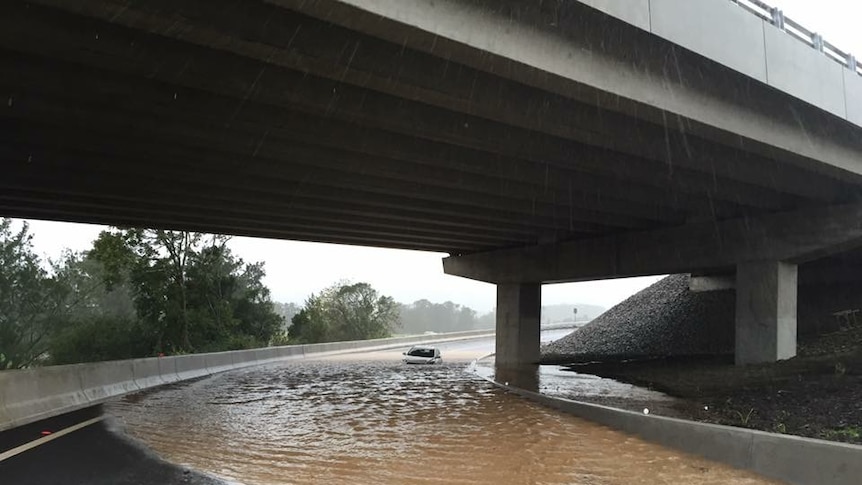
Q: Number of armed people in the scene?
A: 0